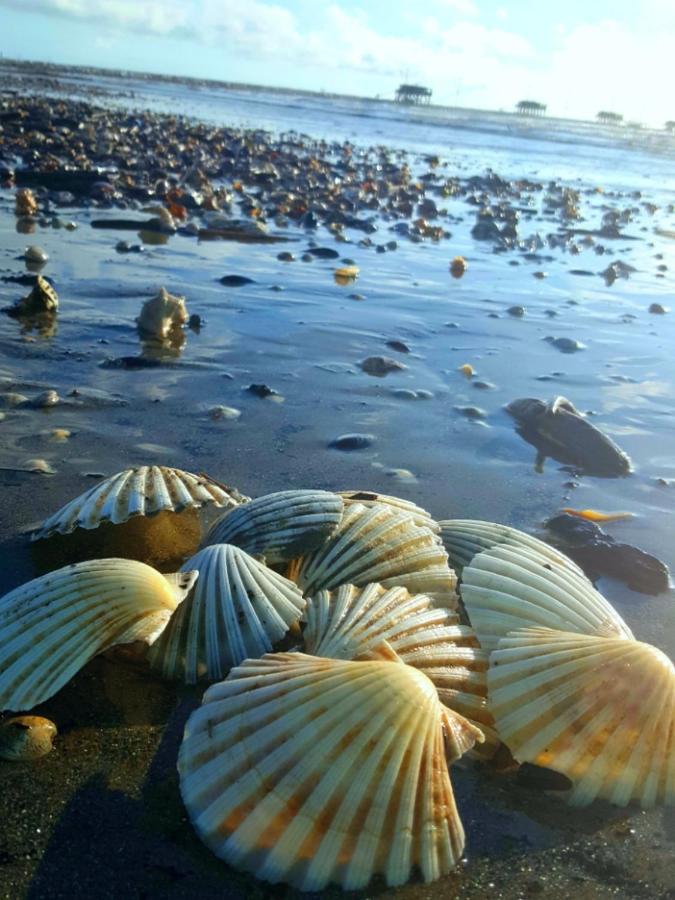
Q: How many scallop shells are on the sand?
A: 11